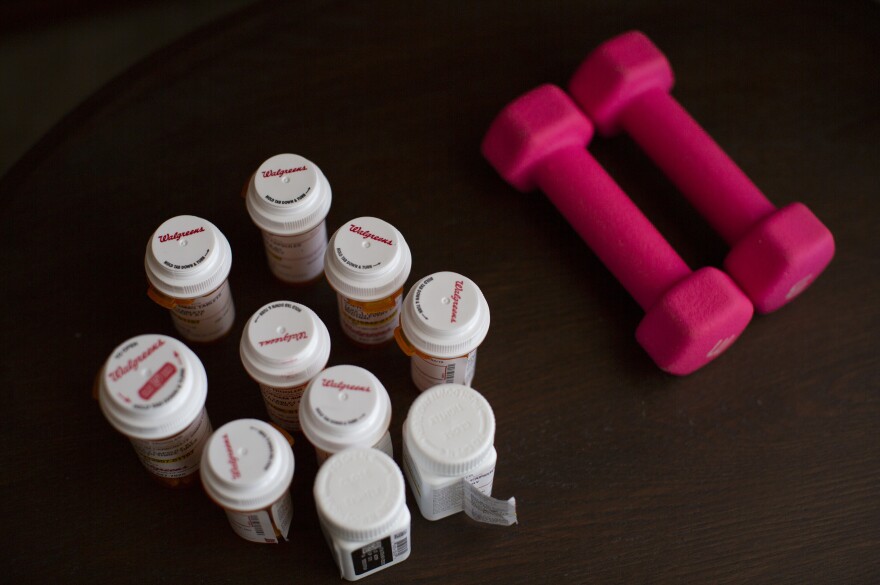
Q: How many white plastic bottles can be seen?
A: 2